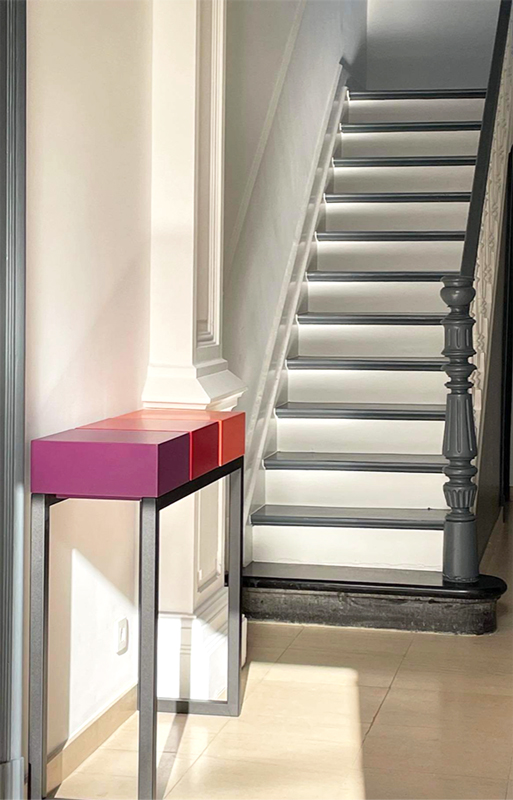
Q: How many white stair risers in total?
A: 11